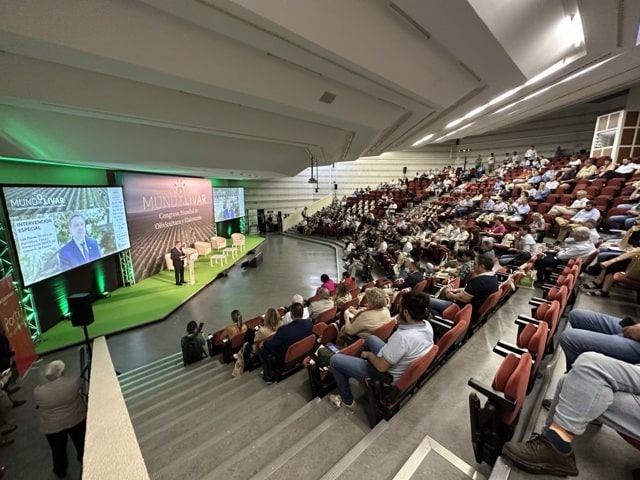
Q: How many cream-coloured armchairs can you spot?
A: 5